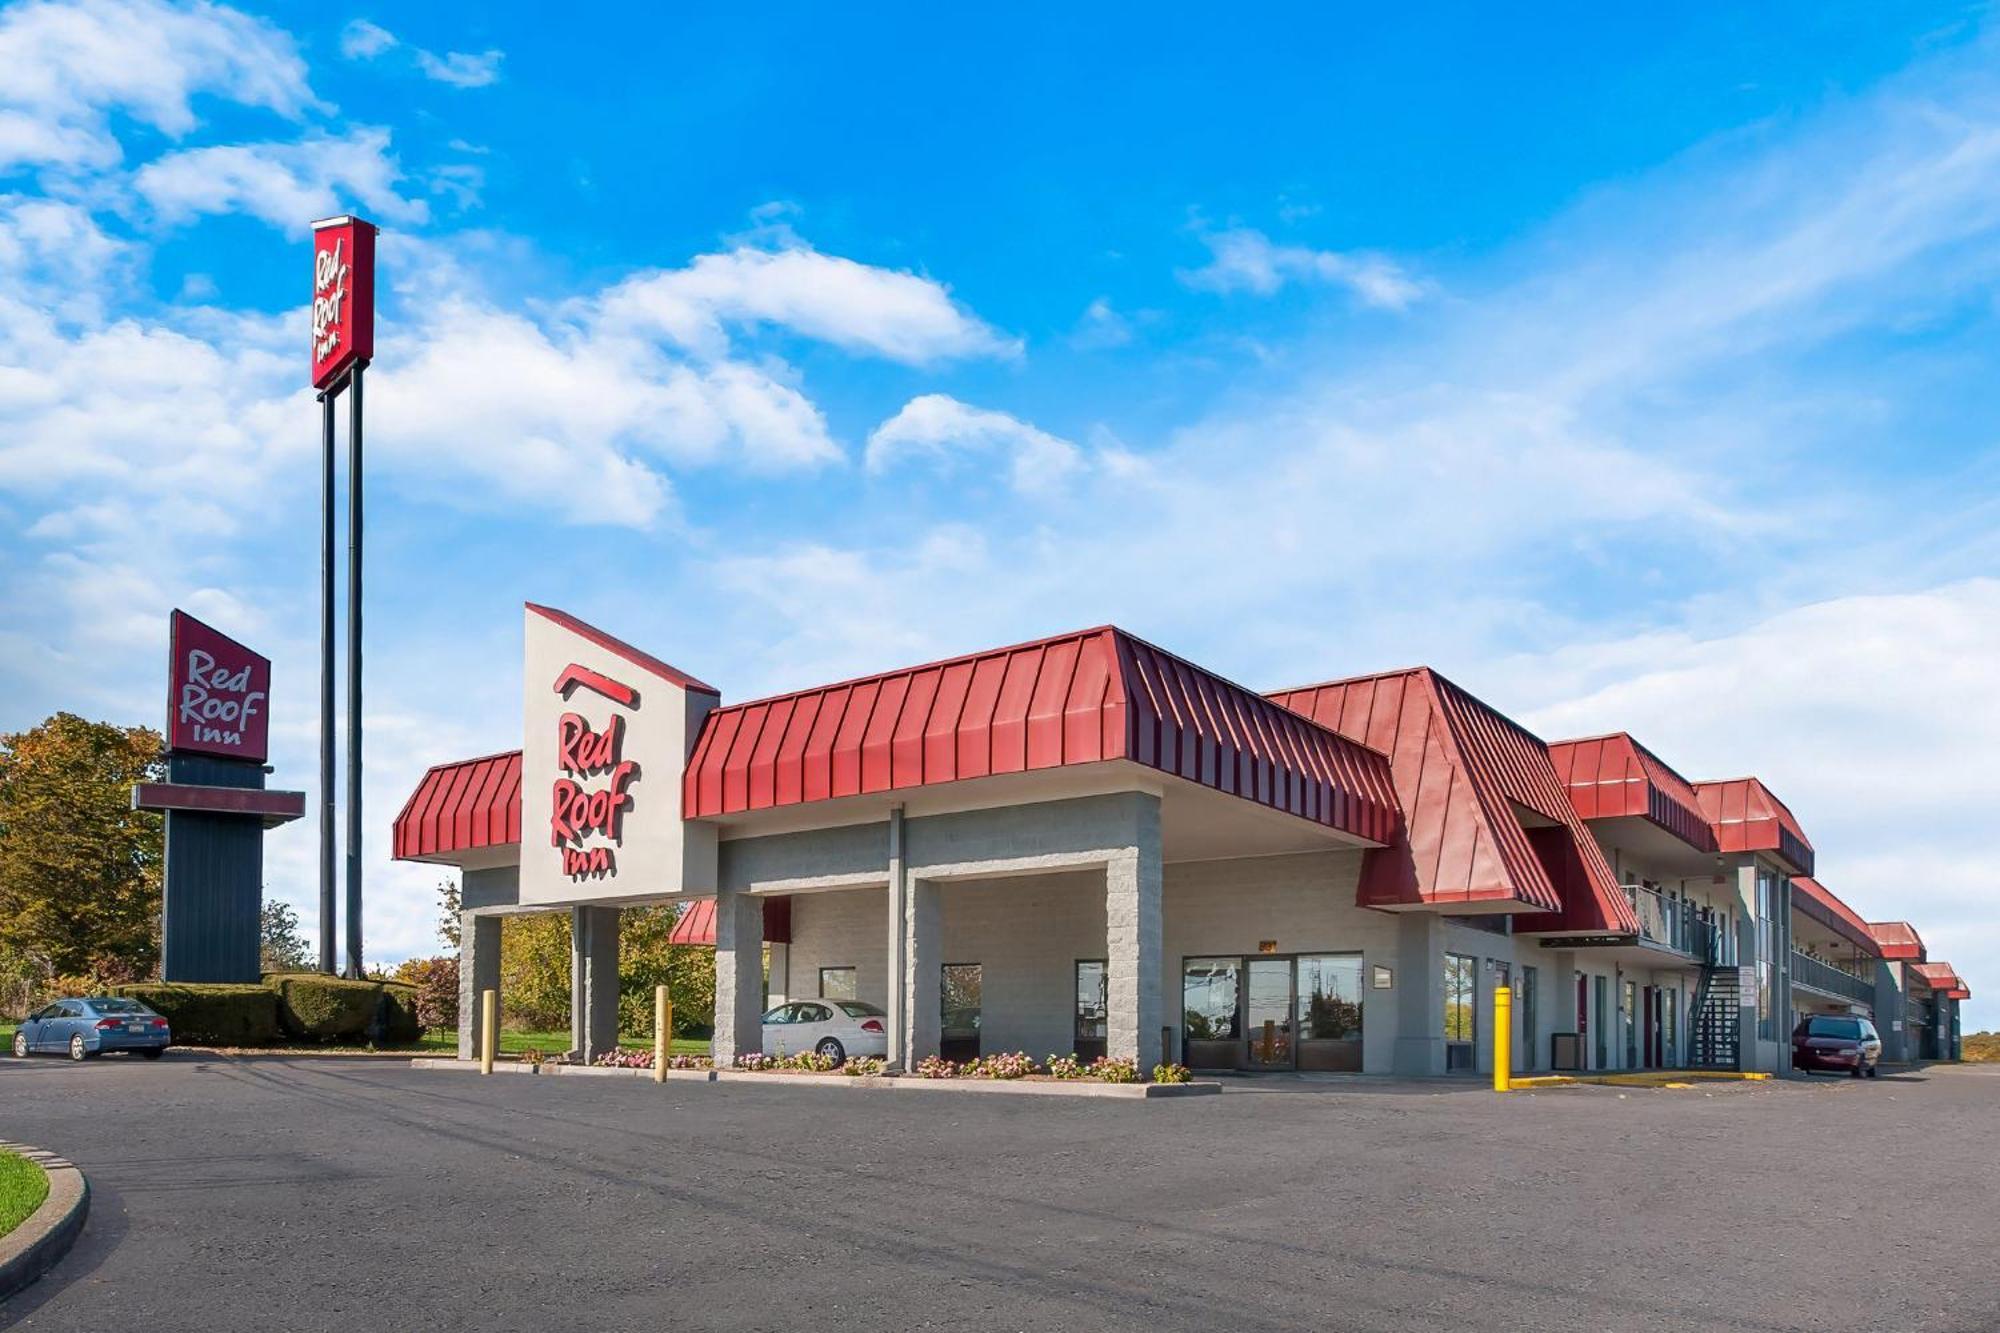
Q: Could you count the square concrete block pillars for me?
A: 5